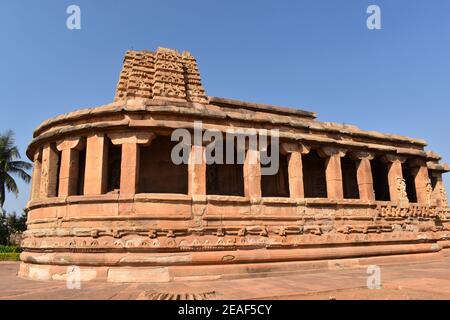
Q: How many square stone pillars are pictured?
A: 13